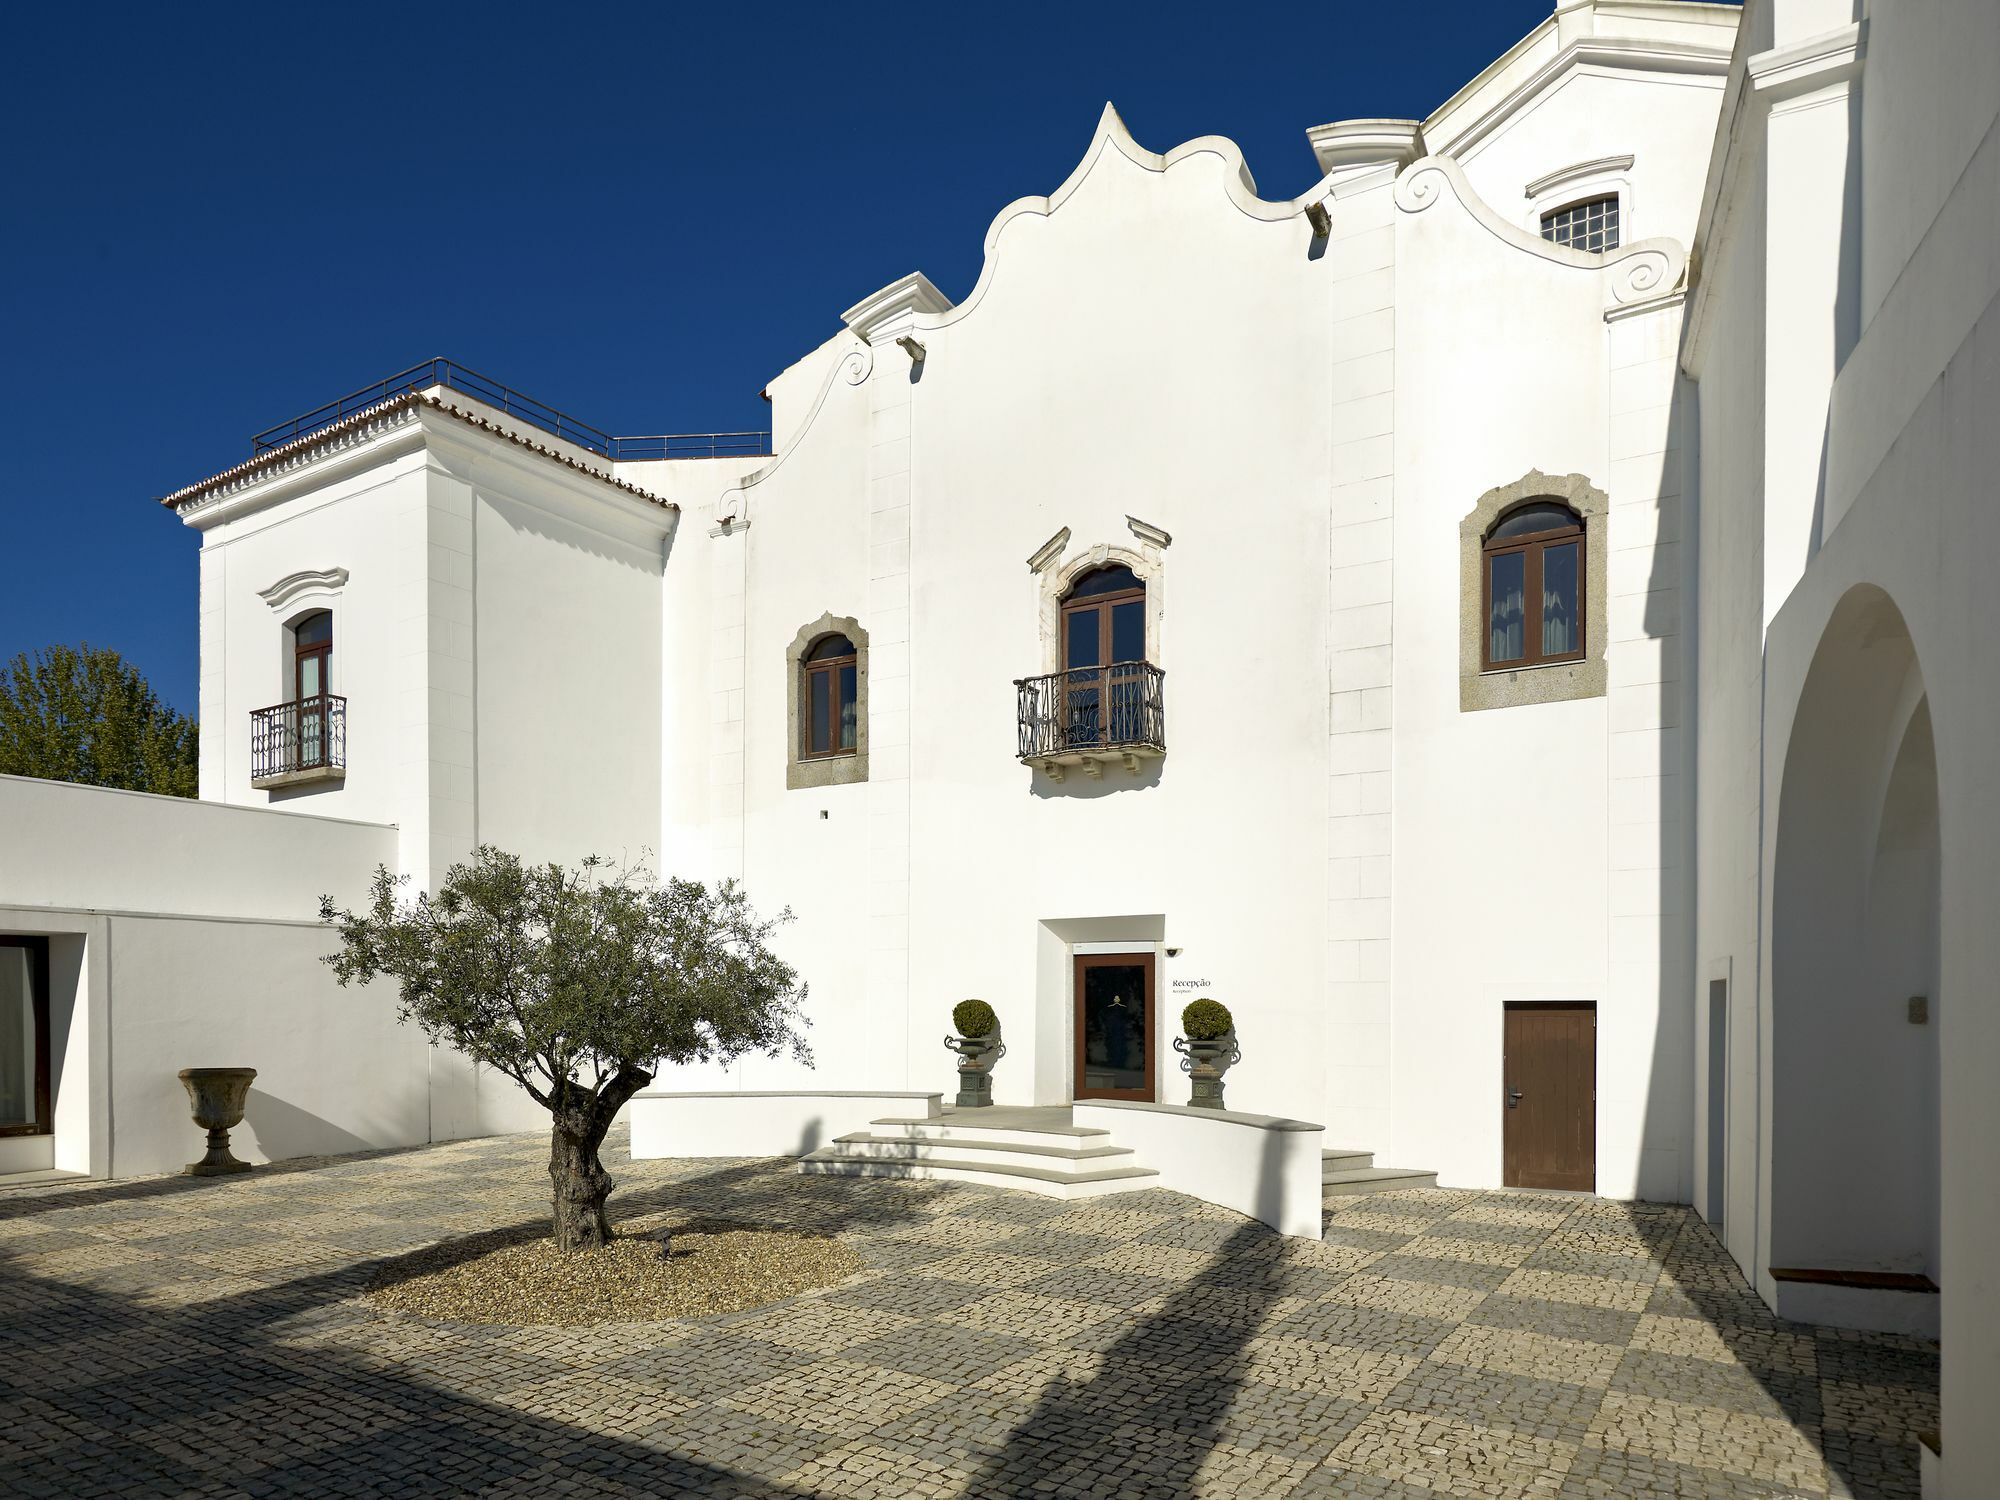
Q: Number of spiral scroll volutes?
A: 4